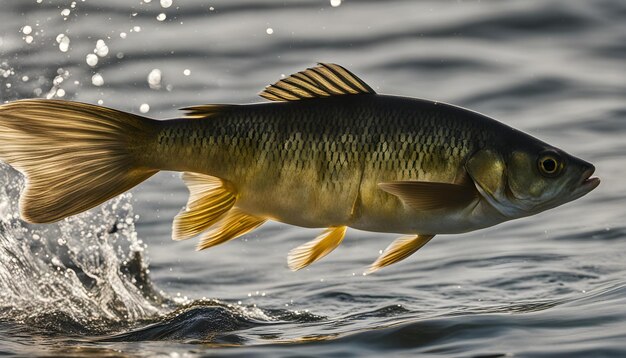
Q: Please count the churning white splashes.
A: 1